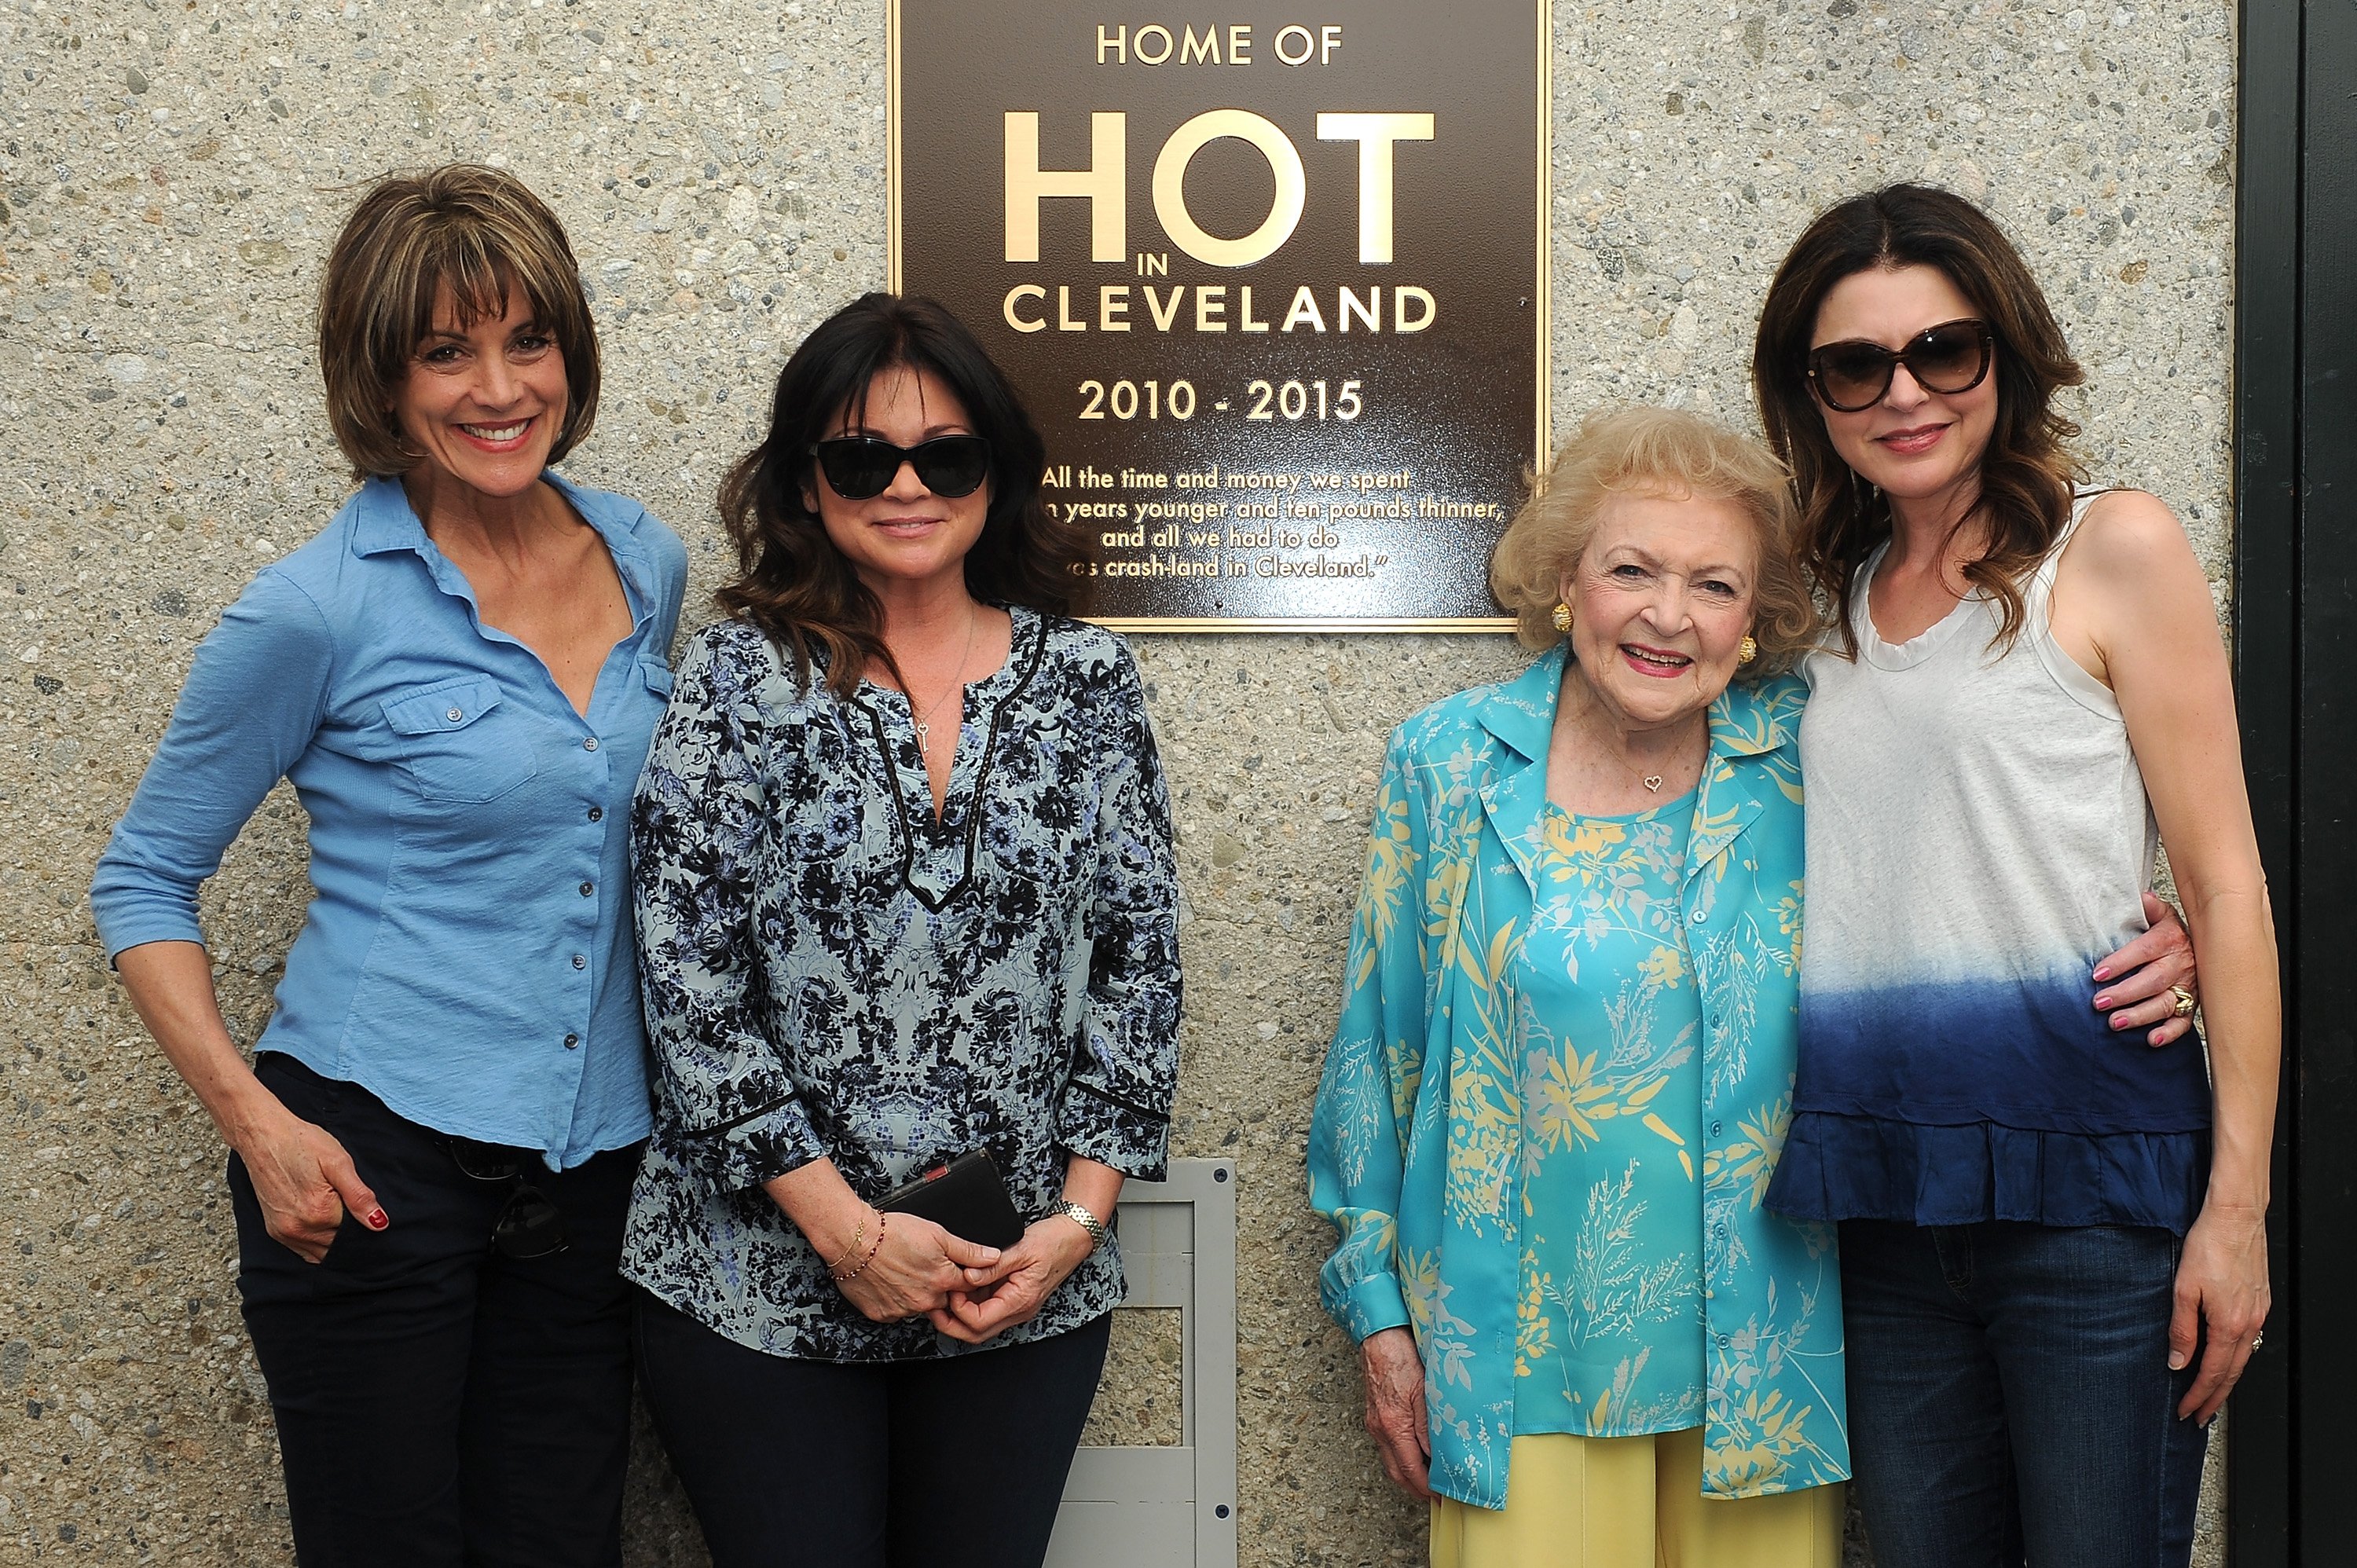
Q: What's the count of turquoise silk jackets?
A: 1